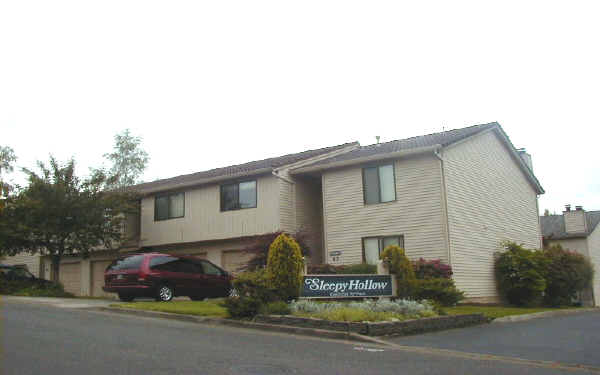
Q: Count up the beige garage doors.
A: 4